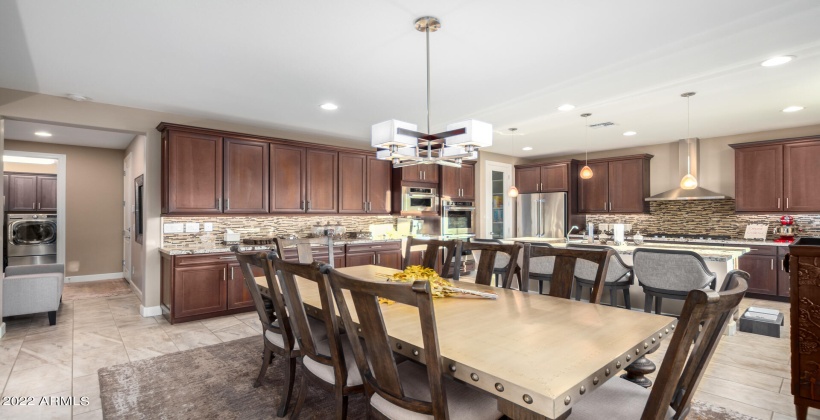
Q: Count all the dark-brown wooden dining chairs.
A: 8